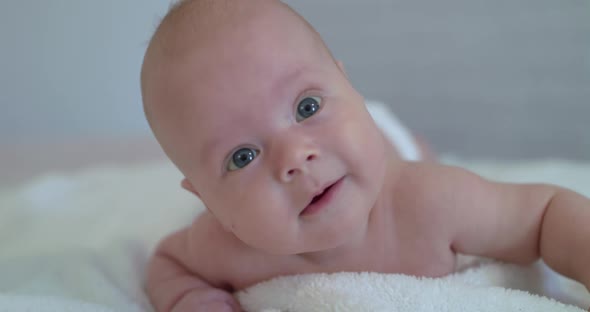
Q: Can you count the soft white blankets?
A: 1